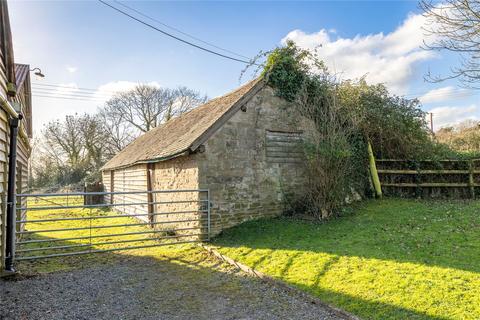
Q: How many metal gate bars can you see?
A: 7